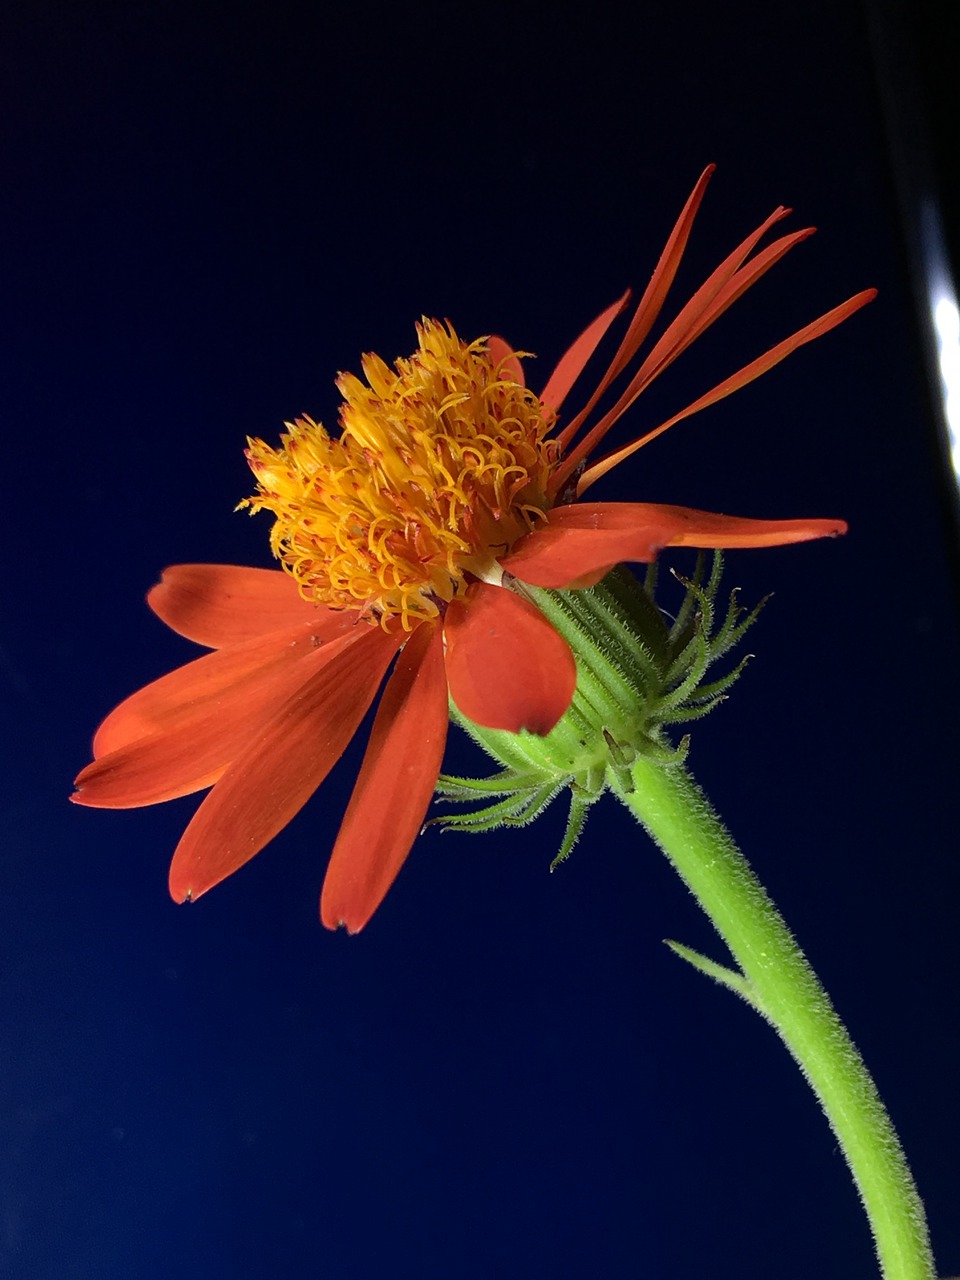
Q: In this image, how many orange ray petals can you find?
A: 14